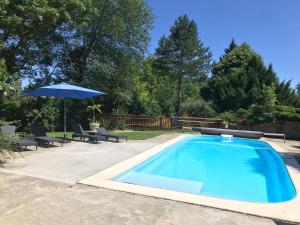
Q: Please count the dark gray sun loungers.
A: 4